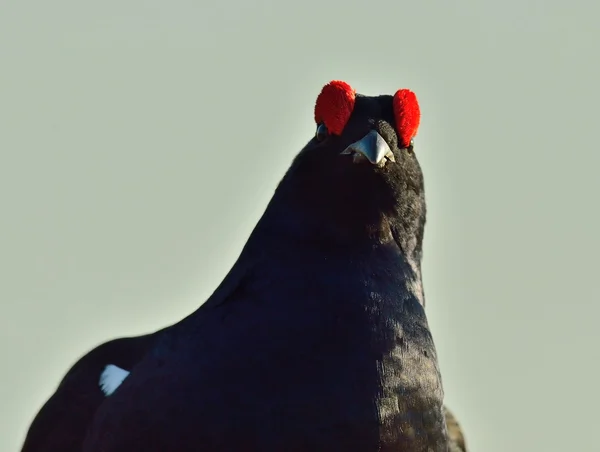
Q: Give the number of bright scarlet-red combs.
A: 2